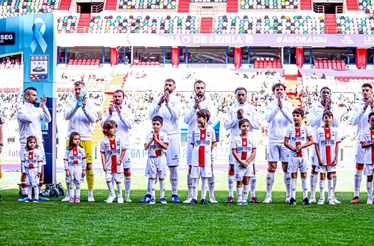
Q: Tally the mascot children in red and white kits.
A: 9